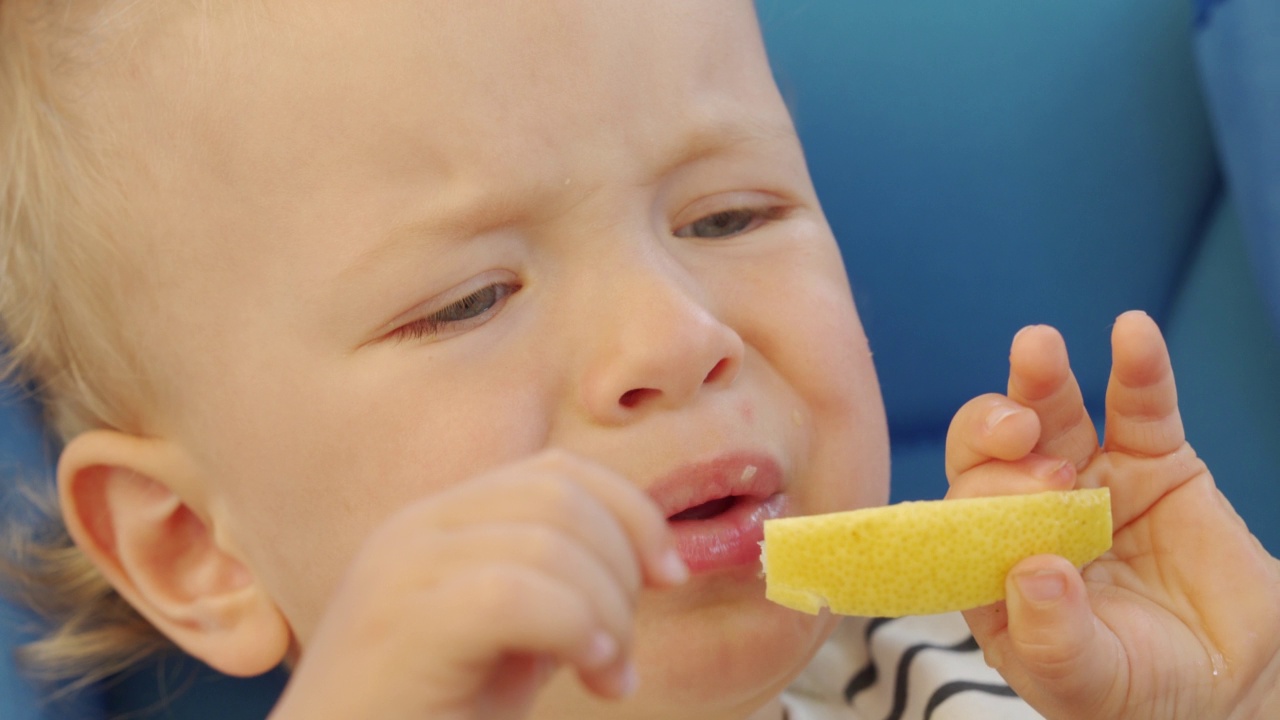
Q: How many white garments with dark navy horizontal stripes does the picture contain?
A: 1